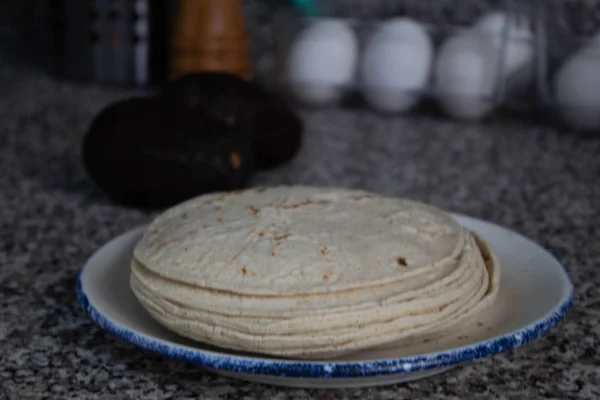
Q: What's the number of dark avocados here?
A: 2